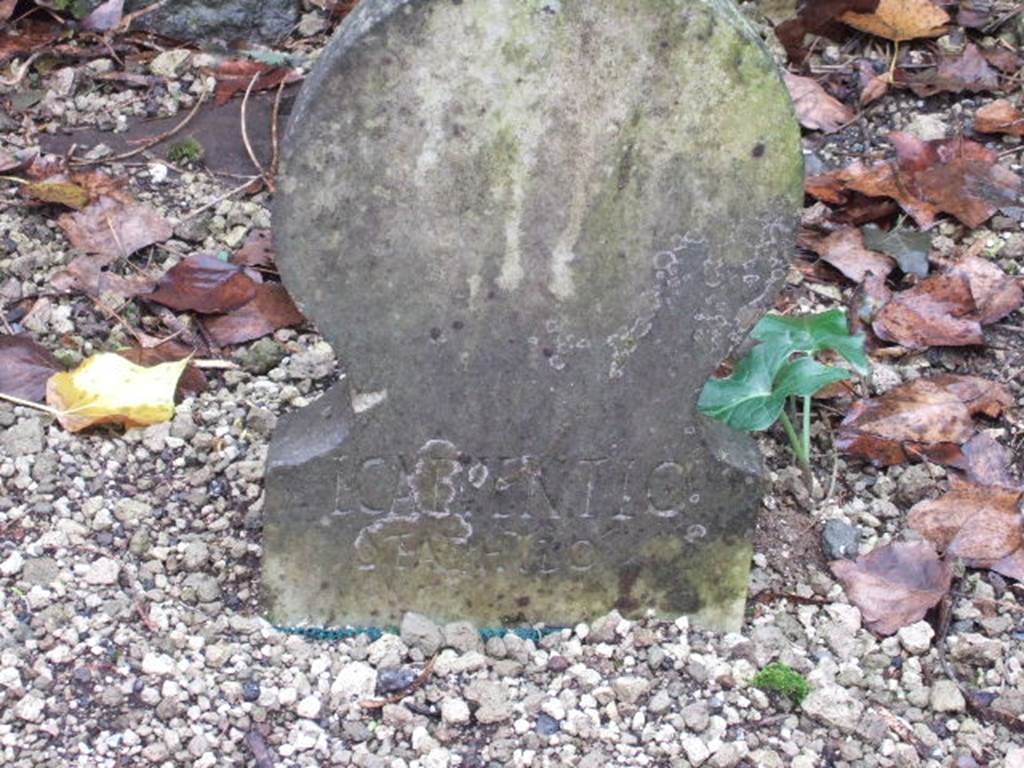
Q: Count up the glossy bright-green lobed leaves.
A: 2